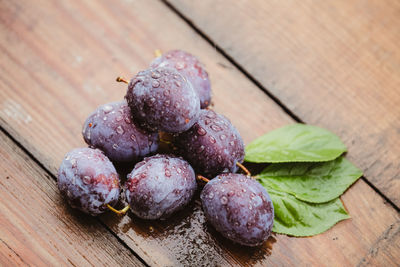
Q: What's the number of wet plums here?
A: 7